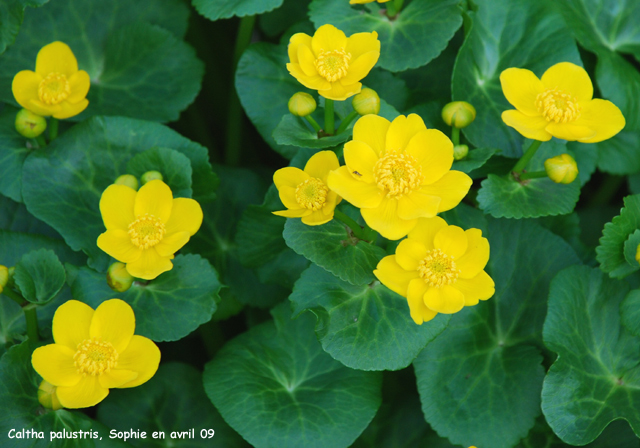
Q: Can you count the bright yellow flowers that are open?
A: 8